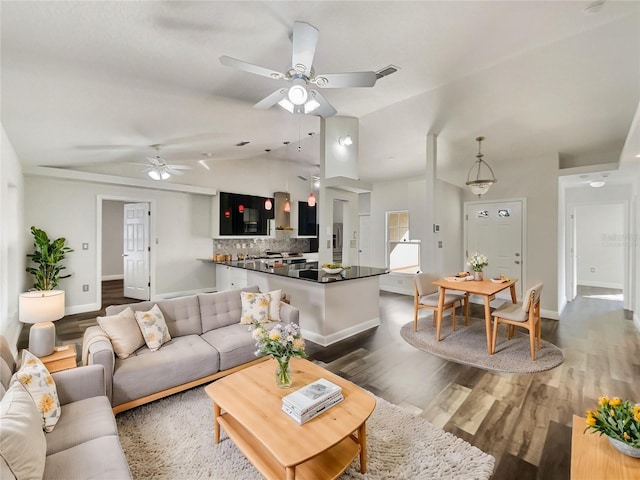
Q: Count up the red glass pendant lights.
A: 3